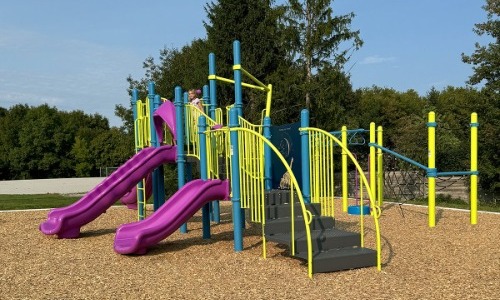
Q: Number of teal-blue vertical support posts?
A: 12